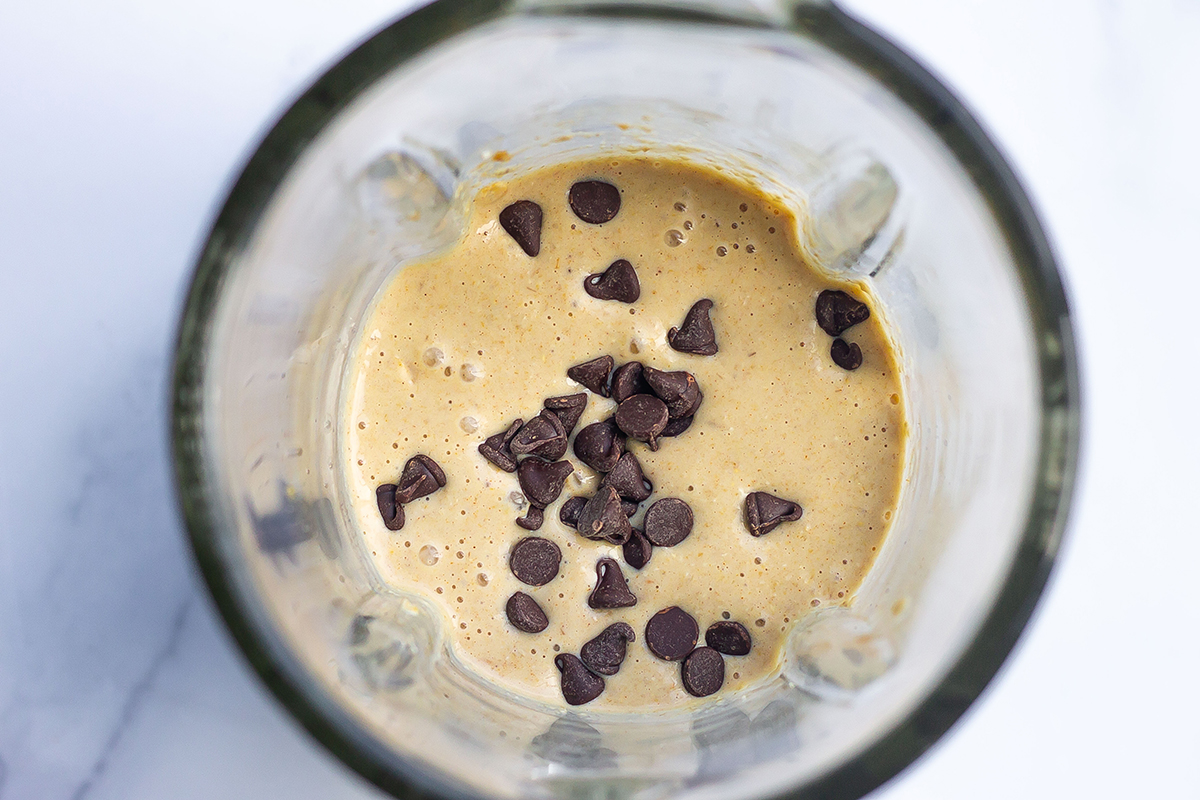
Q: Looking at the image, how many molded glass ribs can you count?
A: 4